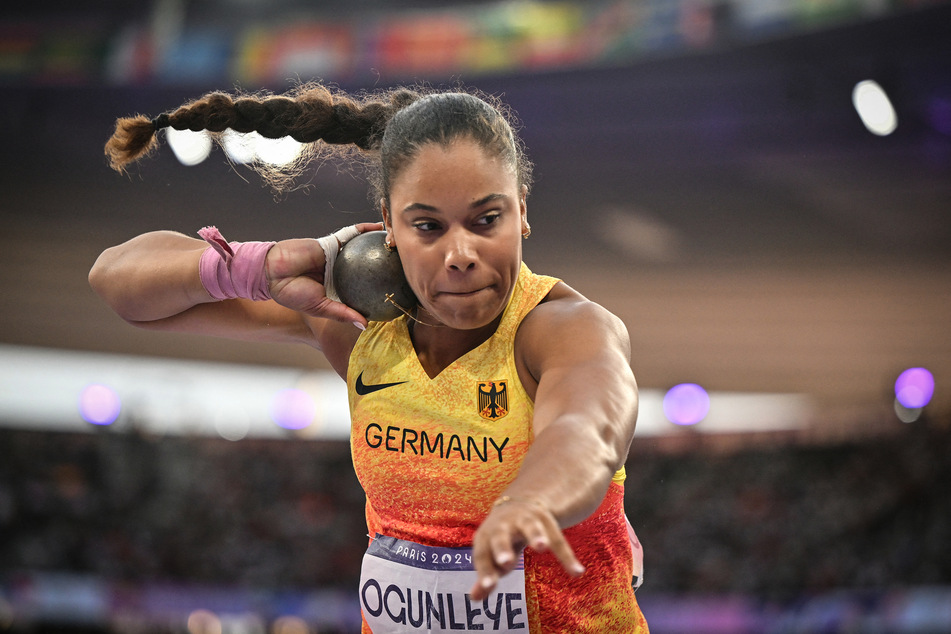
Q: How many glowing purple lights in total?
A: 4